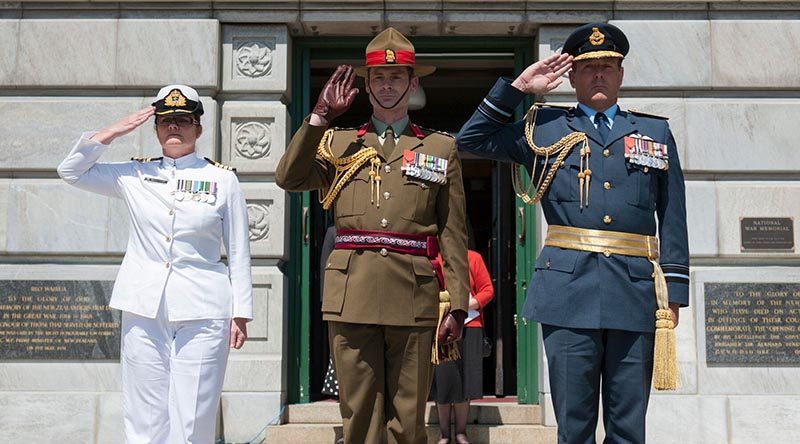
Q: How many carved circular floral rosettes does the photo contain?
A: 3